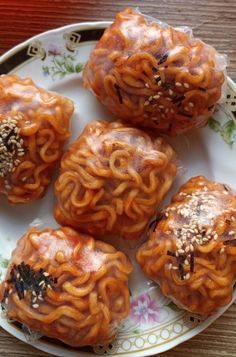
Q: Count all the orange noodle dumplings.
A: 5